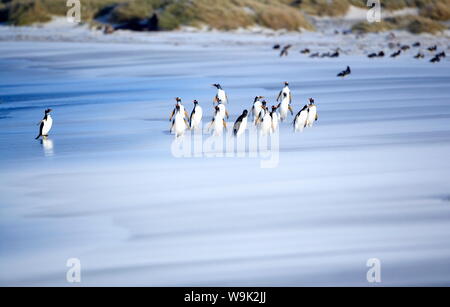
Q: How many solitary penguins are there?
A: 1